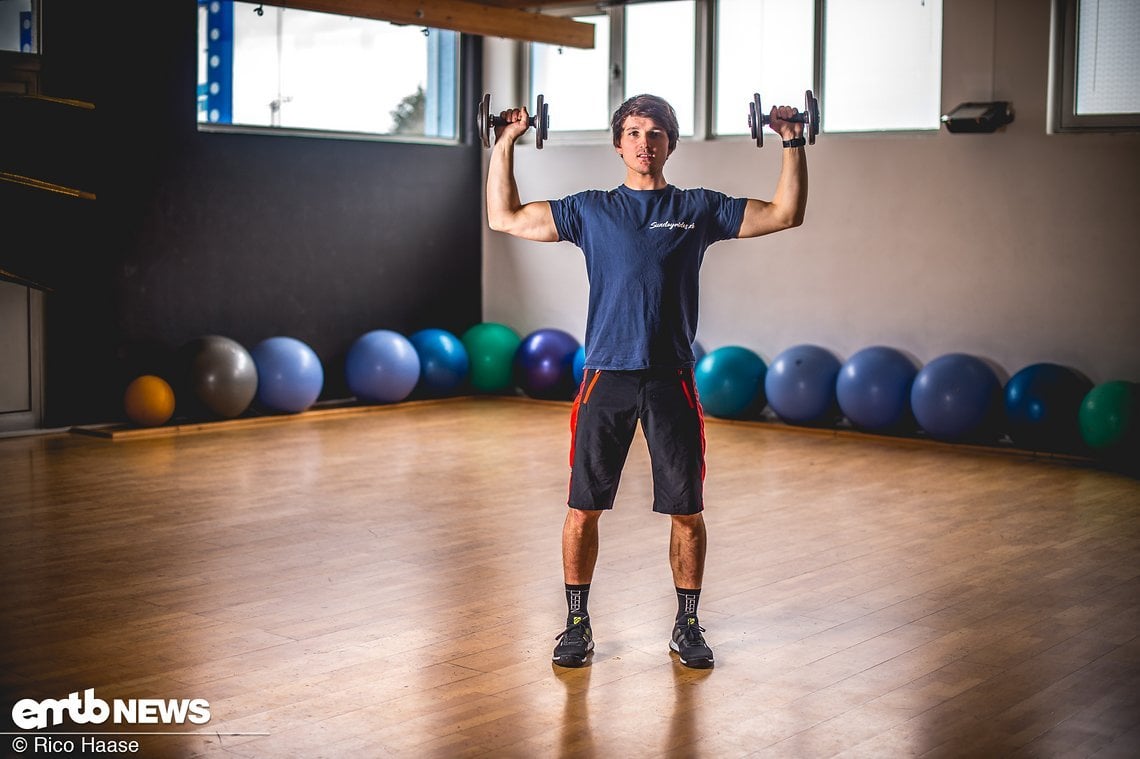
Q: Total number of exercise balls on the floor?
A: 15